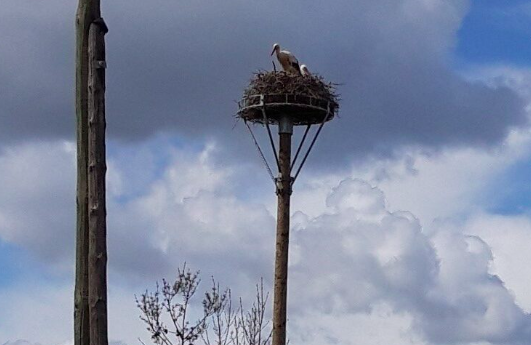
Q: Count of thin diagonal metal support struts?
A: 4